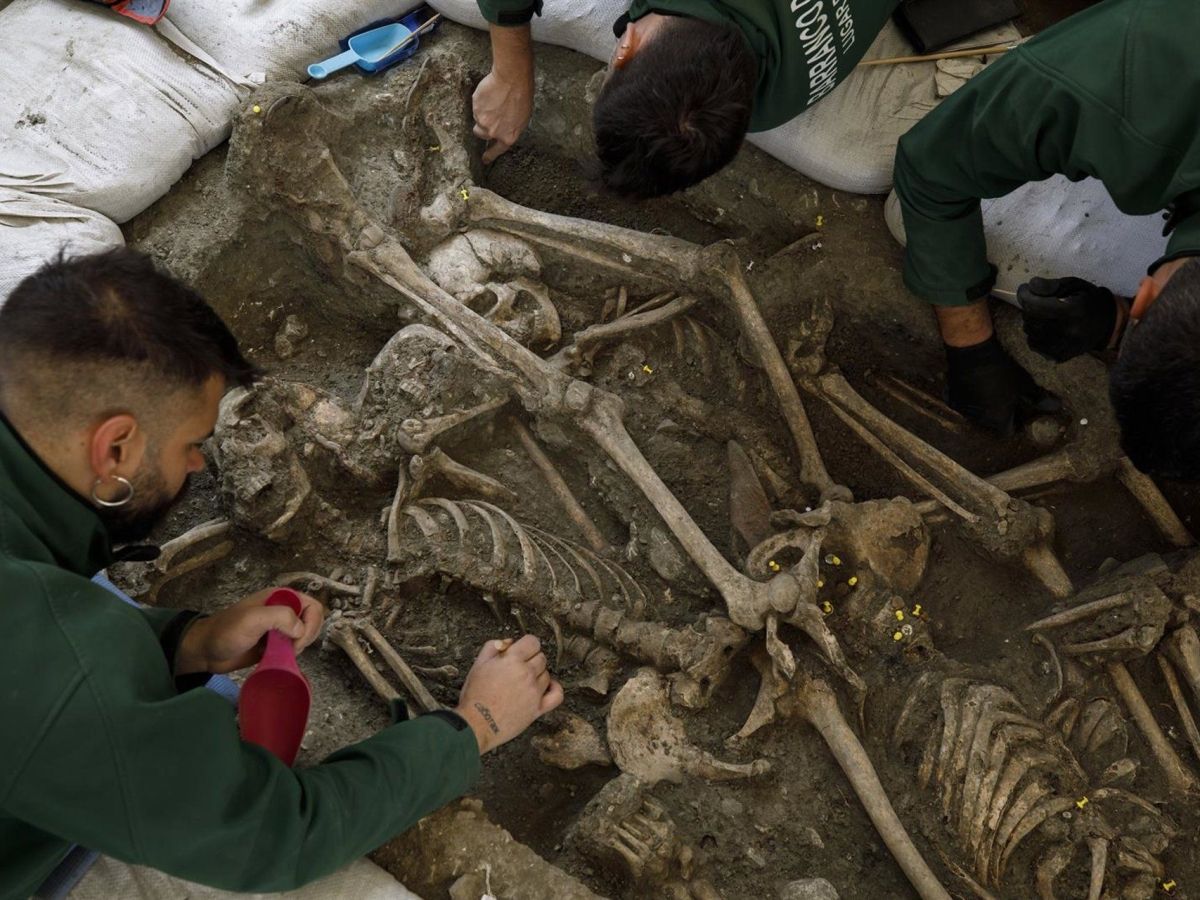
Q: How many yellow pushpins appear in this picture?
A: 15